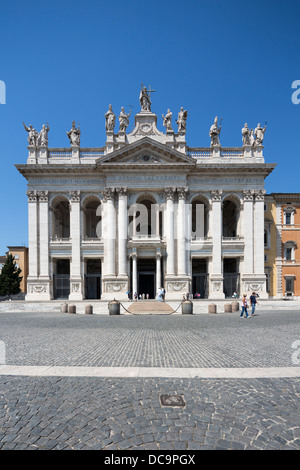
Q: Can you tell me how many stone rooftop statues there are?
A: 11